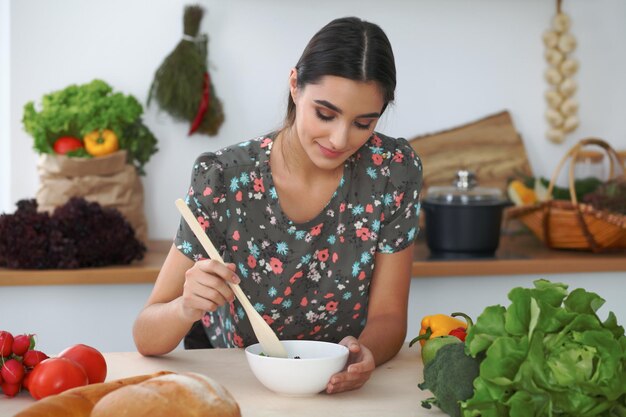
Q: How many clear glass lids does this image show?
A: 1